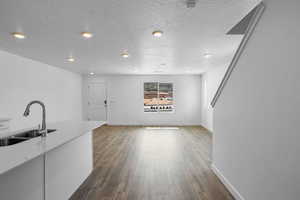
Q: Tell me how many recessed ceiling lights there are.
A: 7